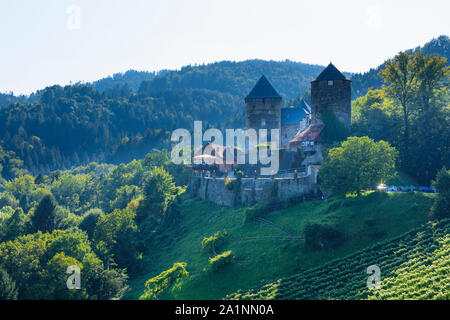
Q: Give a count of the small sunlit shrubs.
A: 3